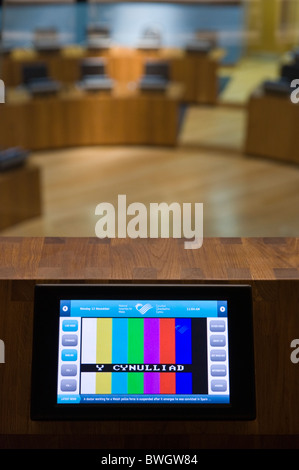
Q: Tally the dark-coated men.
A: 0